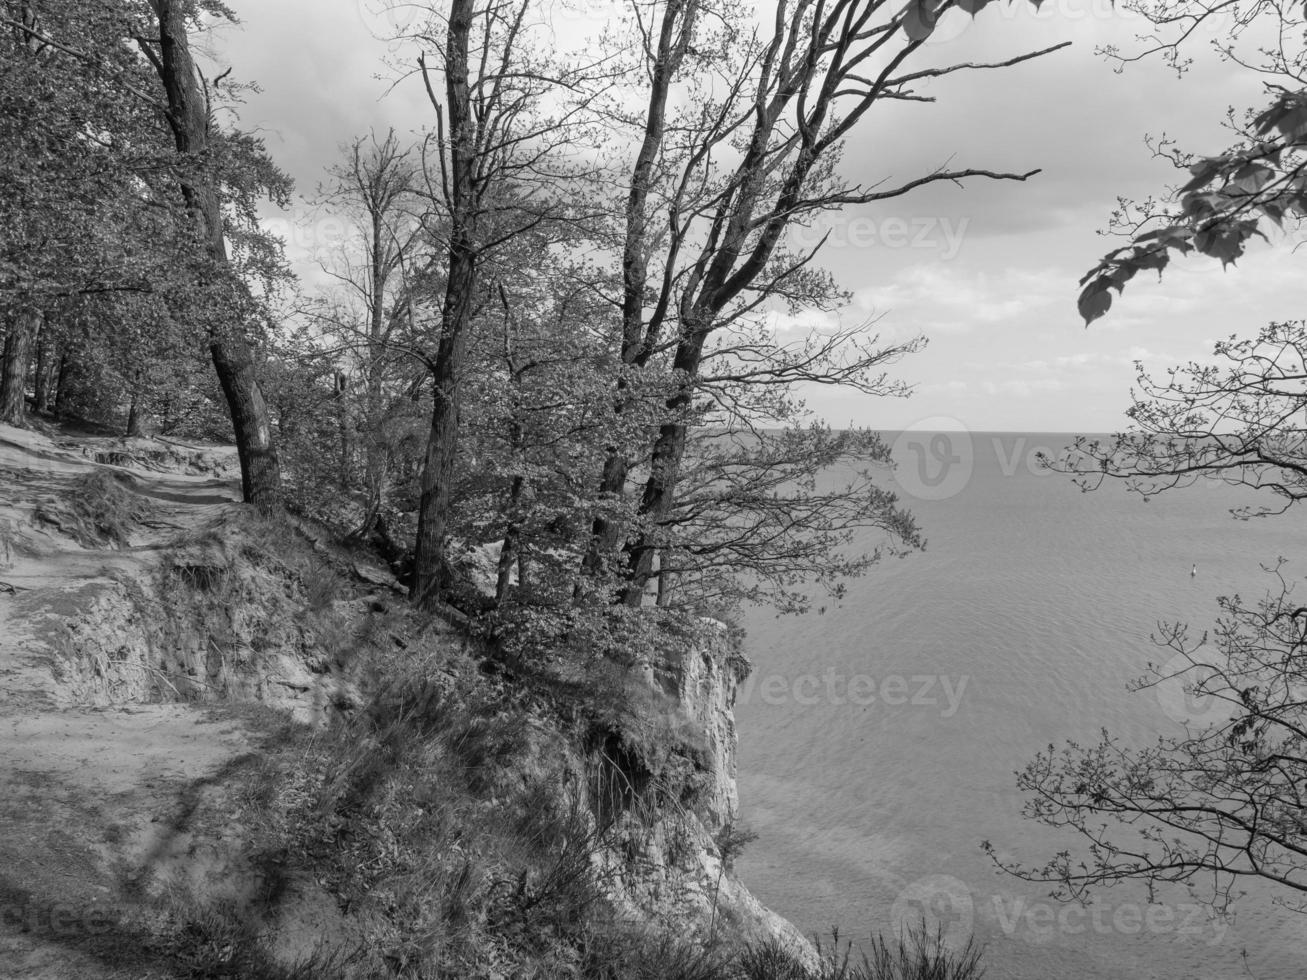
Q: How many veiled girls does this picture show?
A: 0